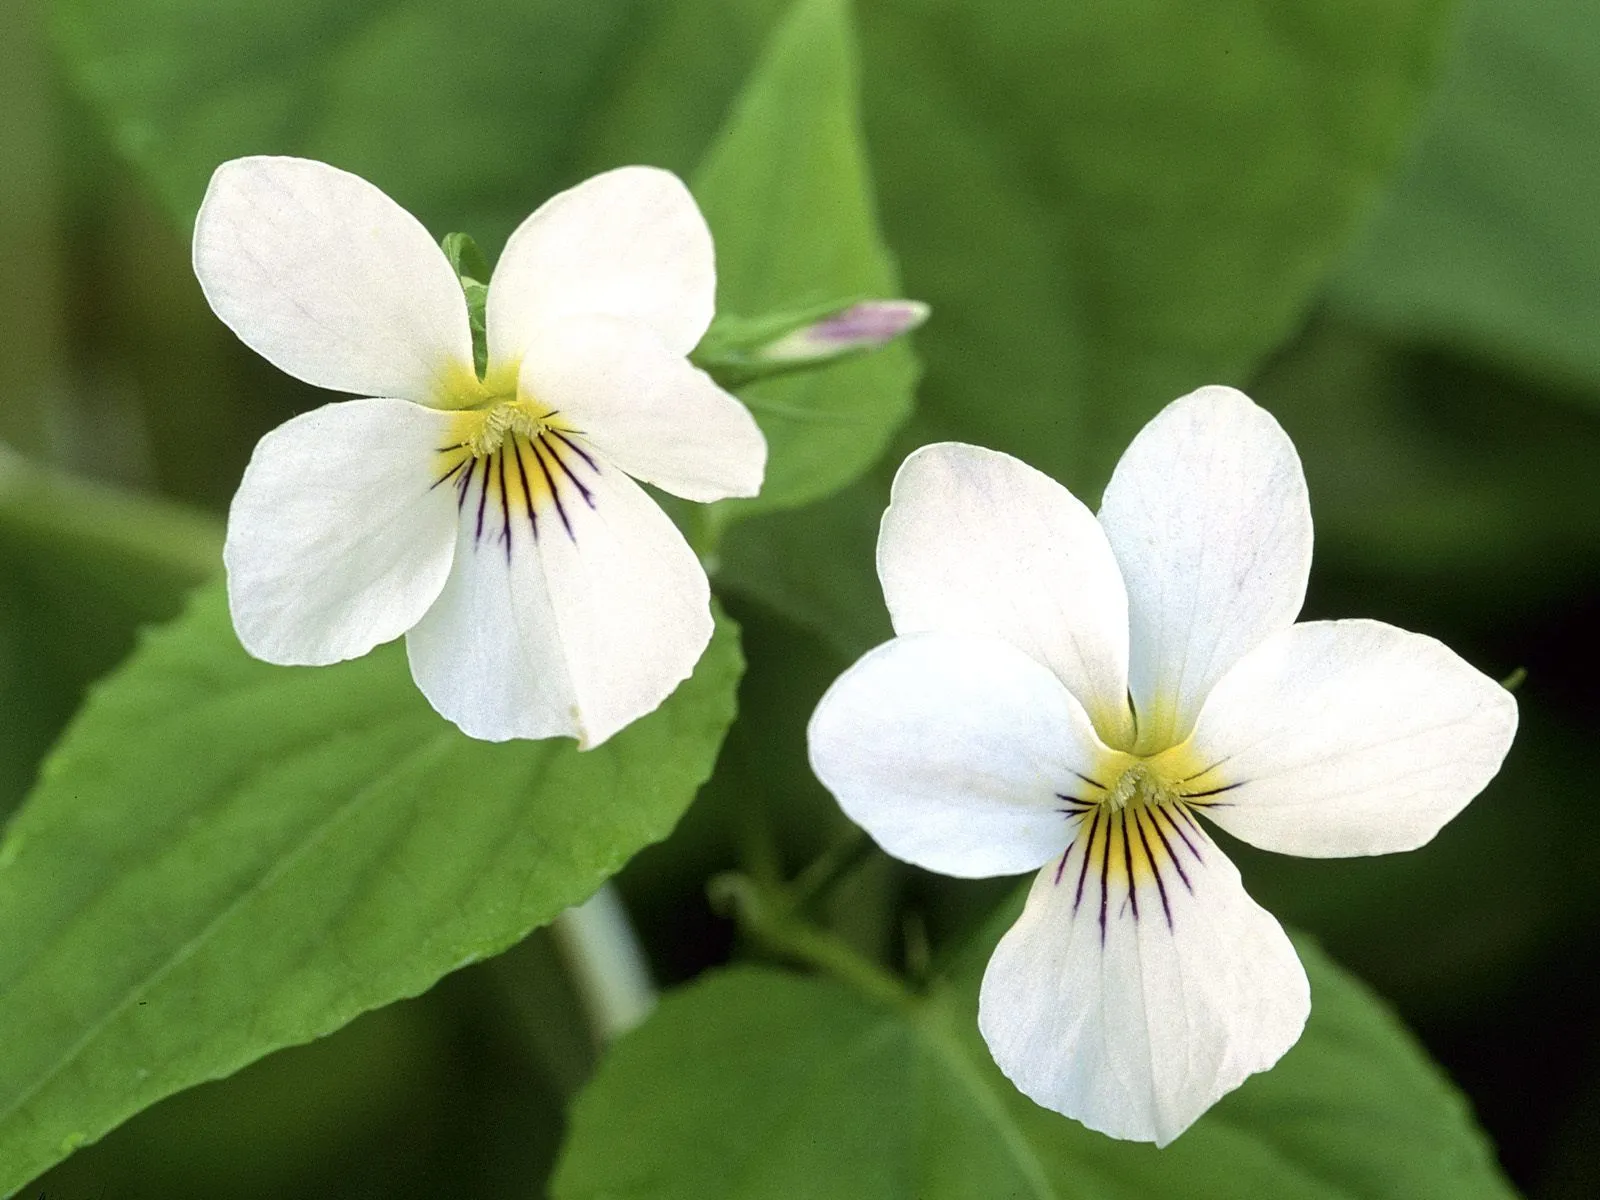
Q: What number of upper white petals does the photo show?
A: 4